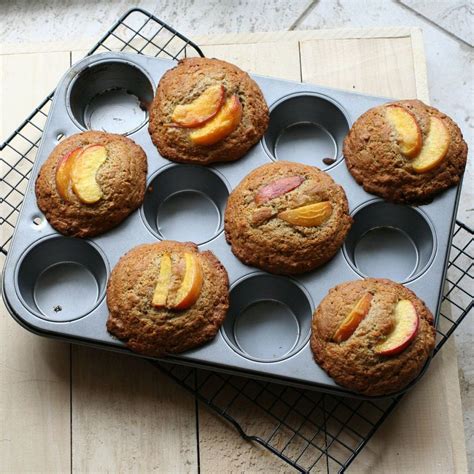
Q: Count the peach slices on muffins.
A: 12